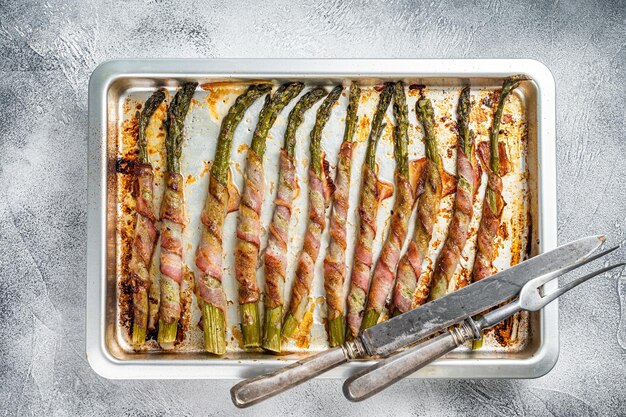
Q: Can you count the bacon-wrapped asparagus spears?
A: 12